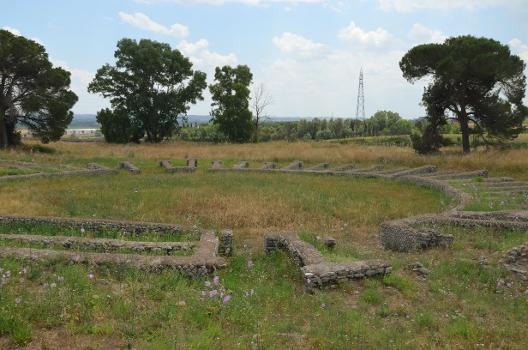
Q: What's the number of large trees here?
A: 4